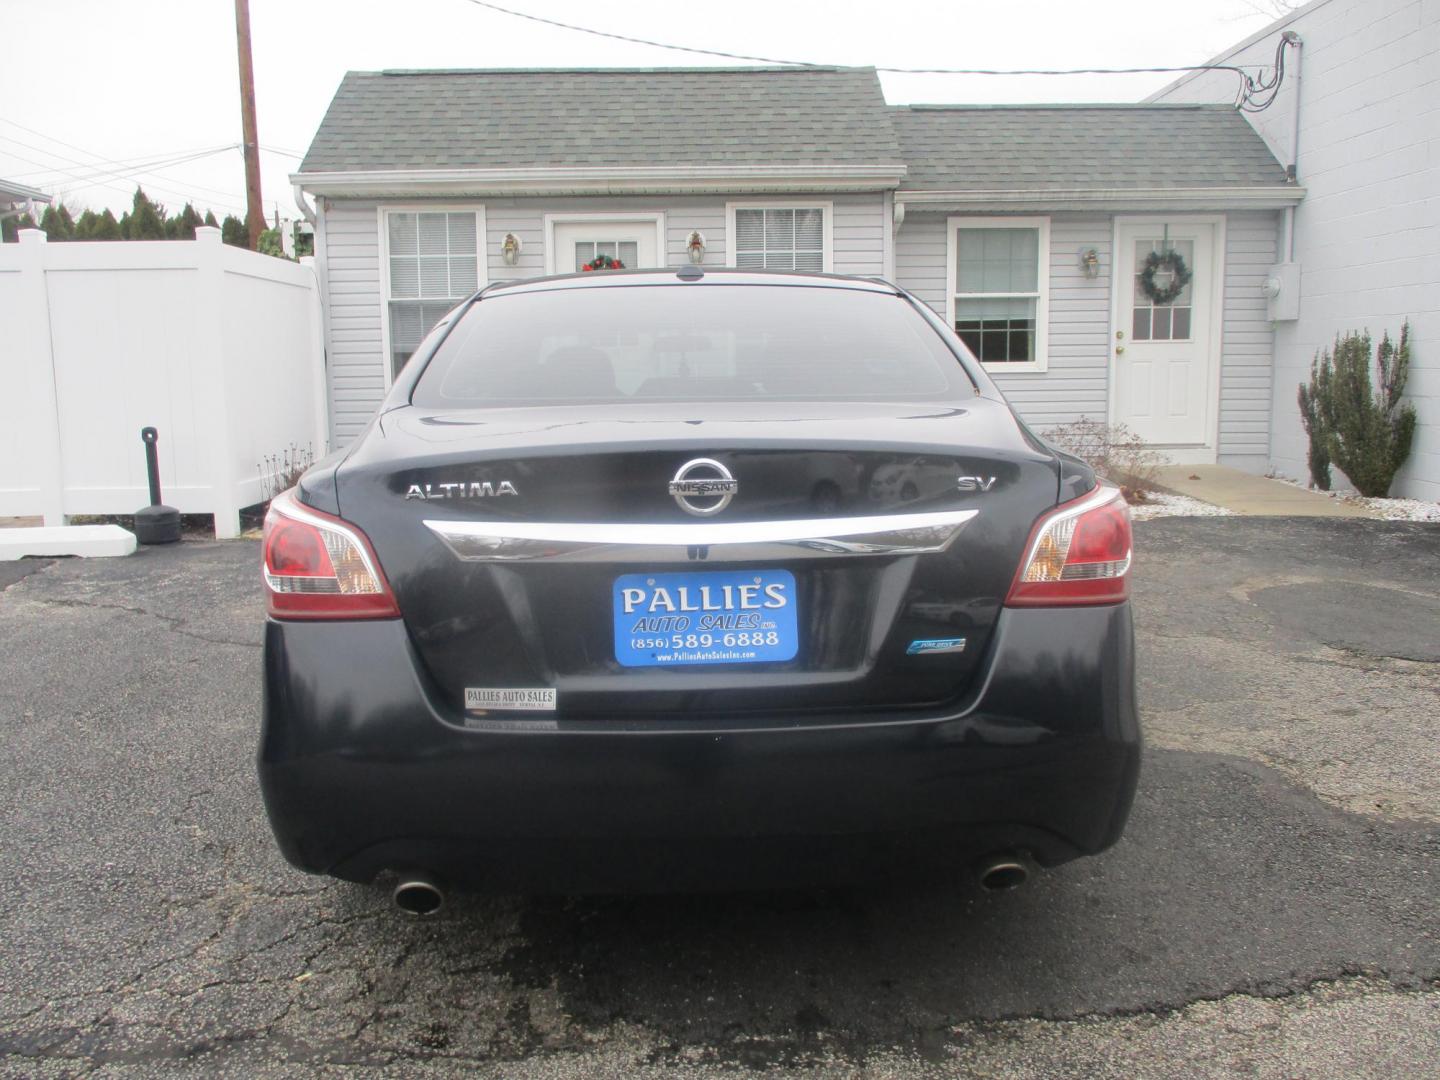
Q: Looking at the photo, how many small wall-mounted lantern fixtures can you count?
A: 3